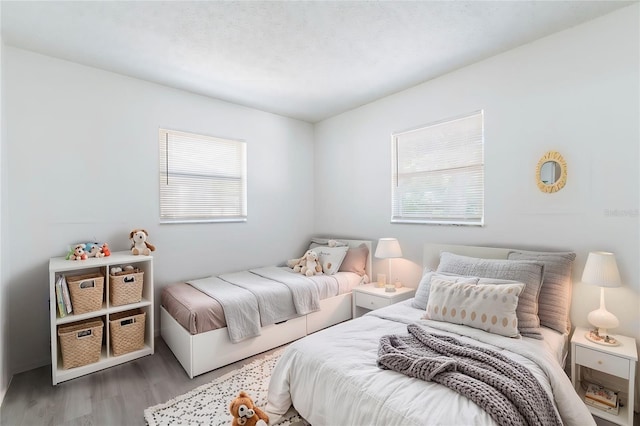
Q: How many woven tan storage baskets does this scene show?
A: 4